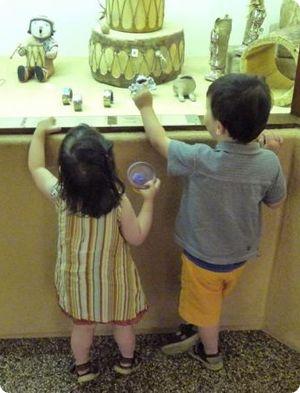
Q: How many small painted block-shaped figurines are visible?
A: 3